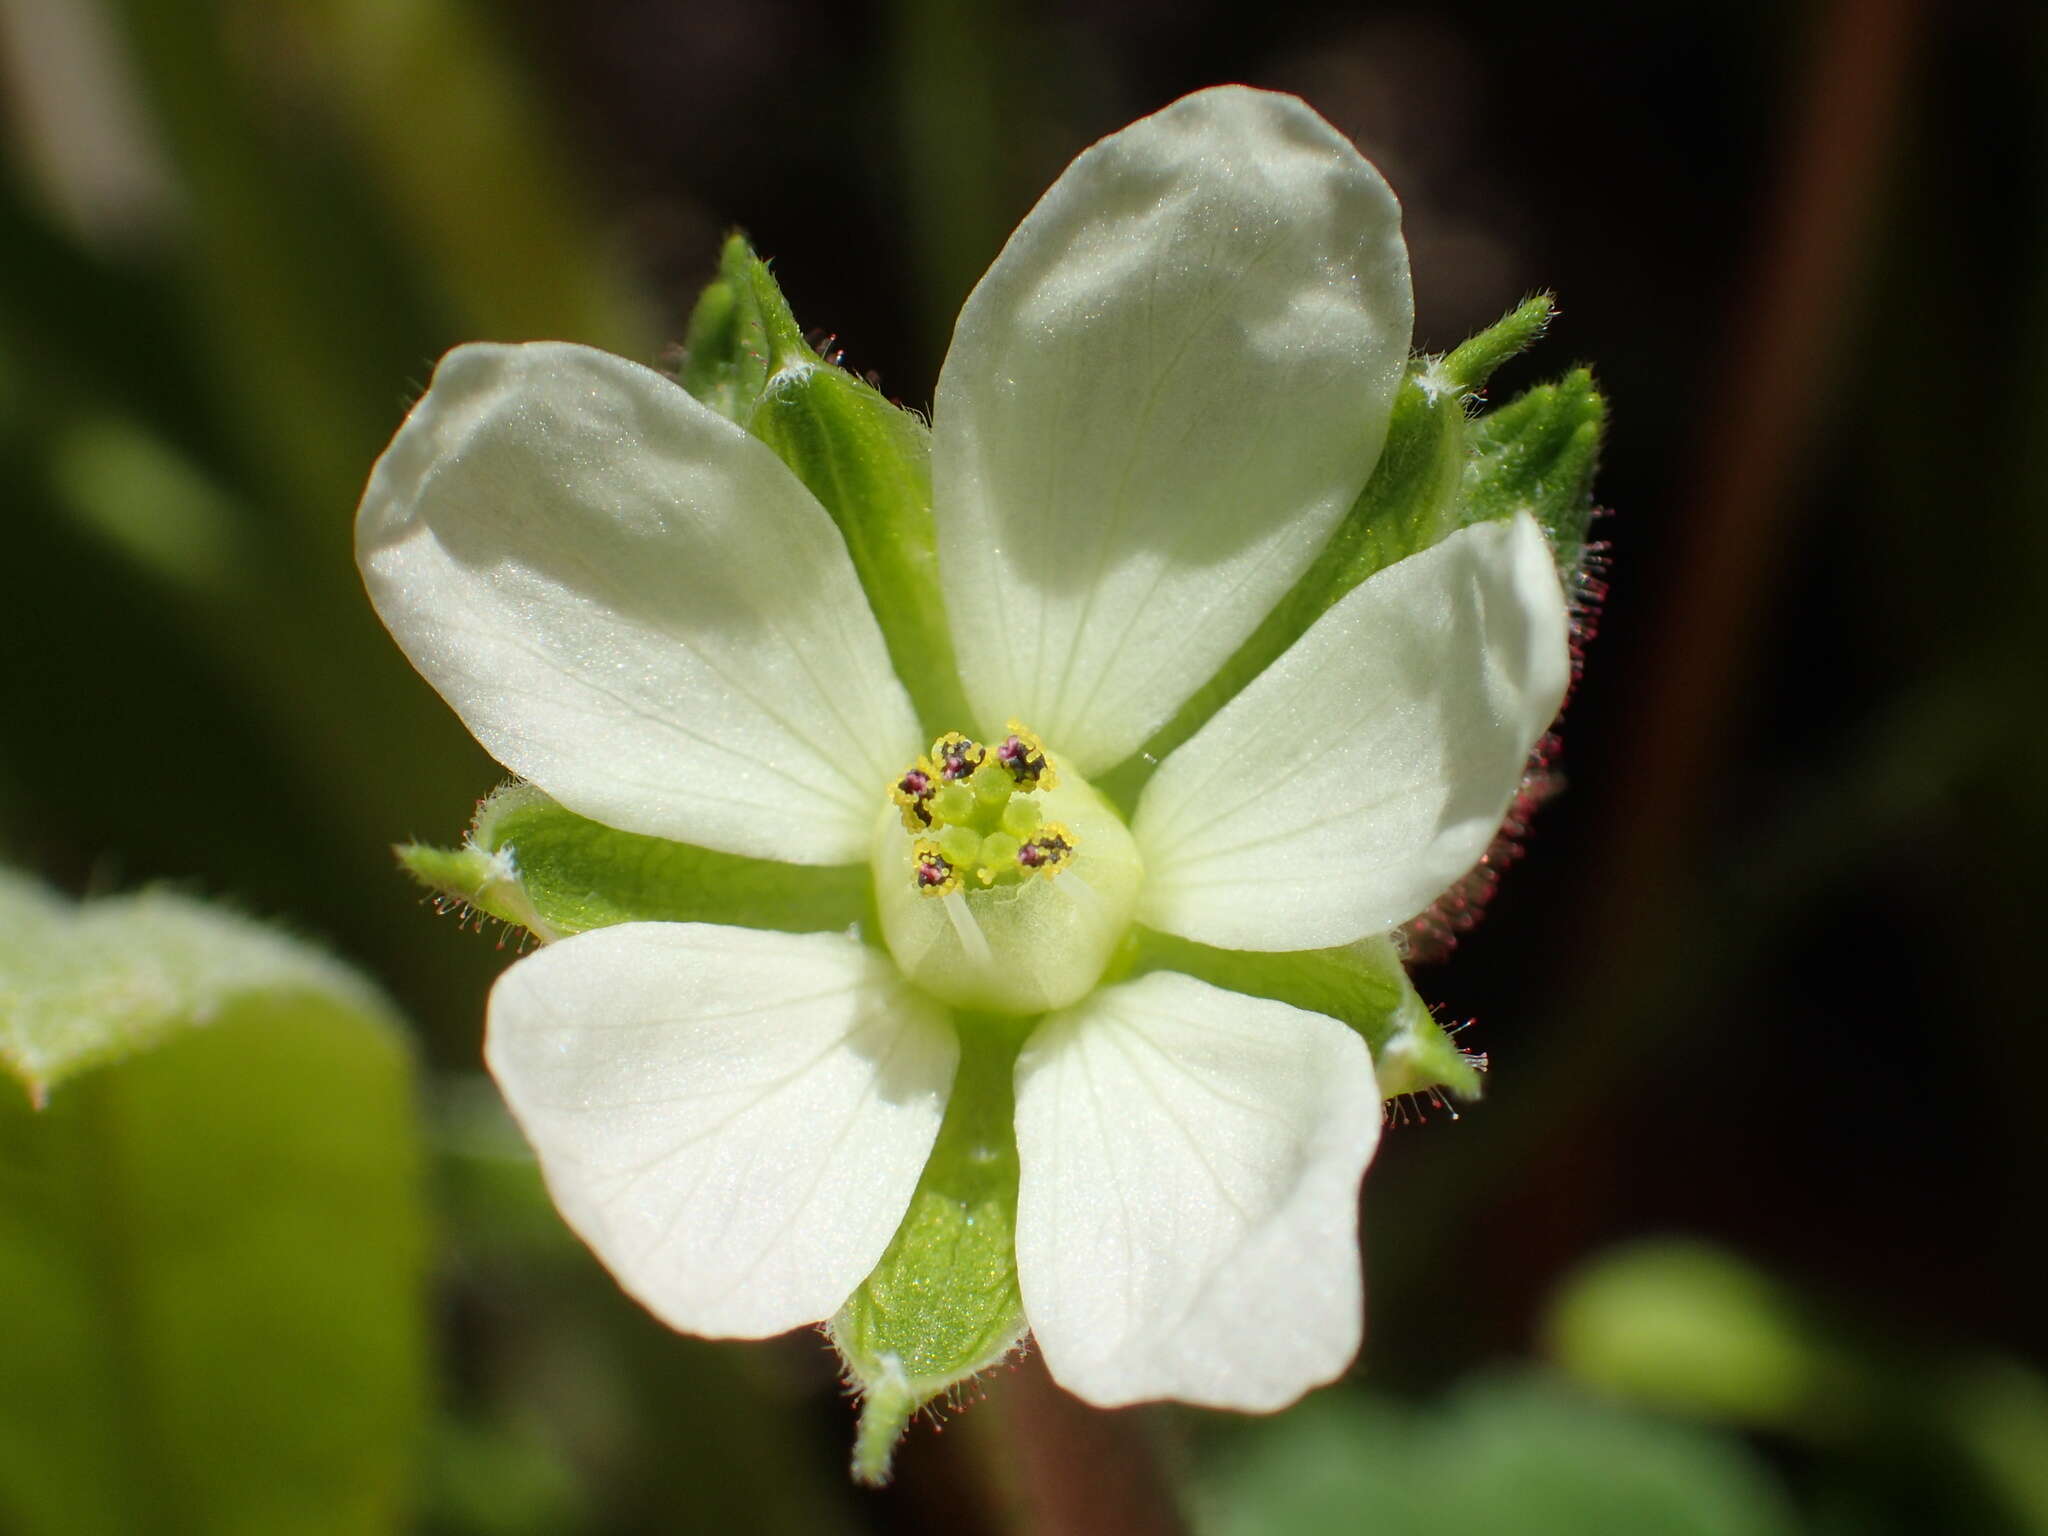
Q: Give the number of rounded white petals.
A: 5